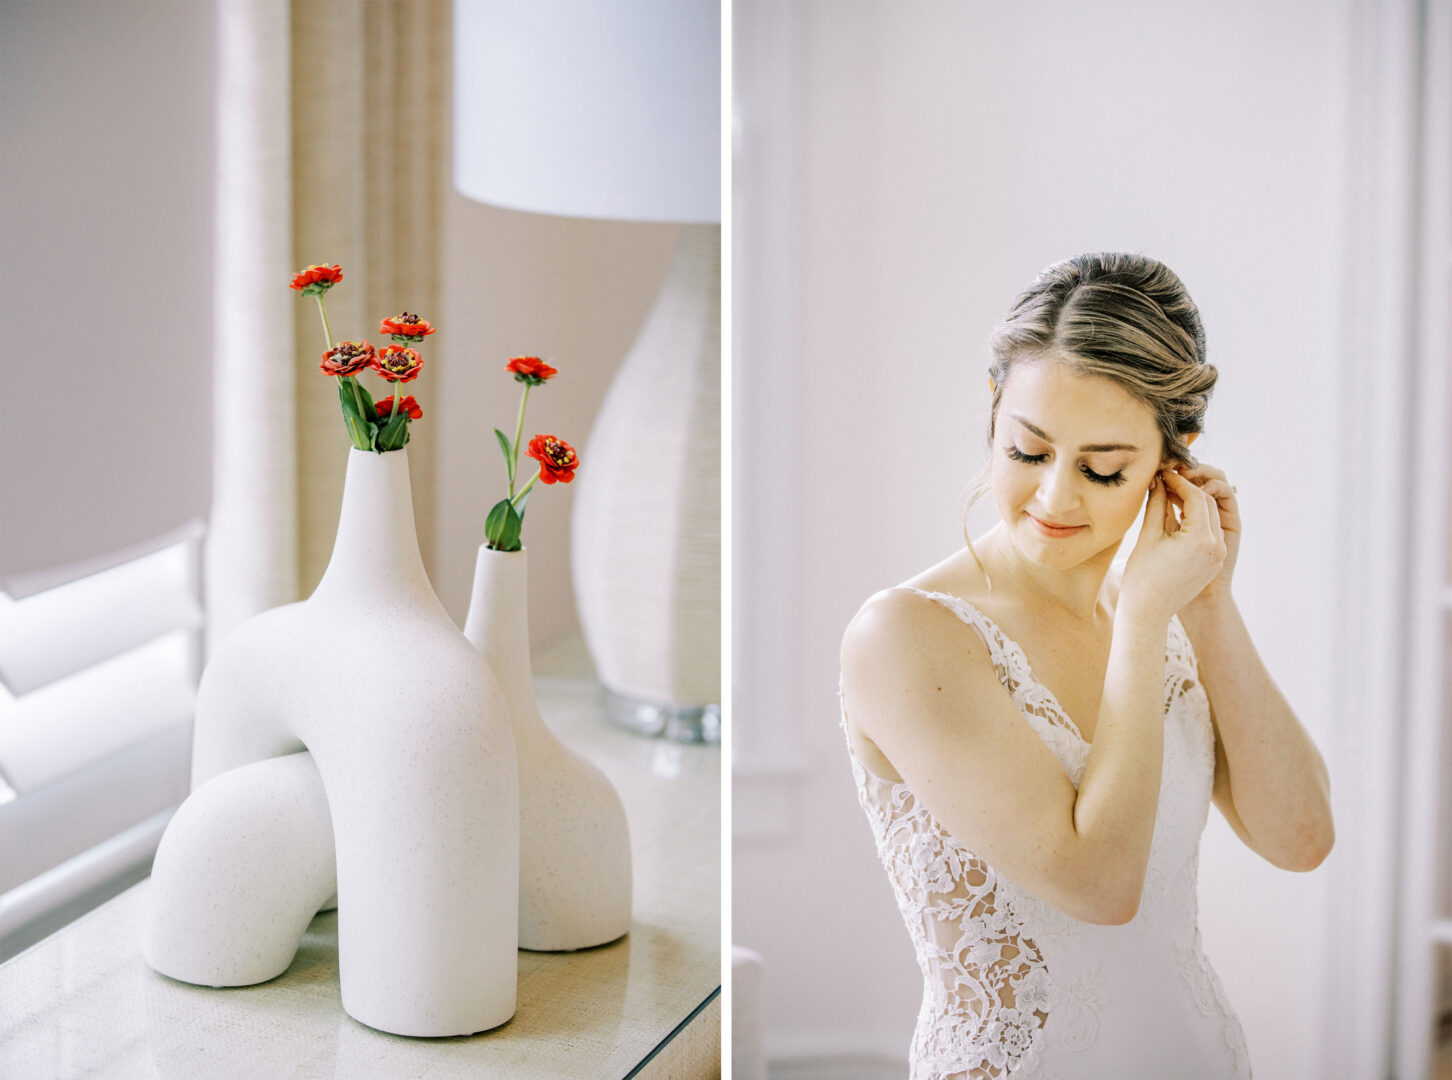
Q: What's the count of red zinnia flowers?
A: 7